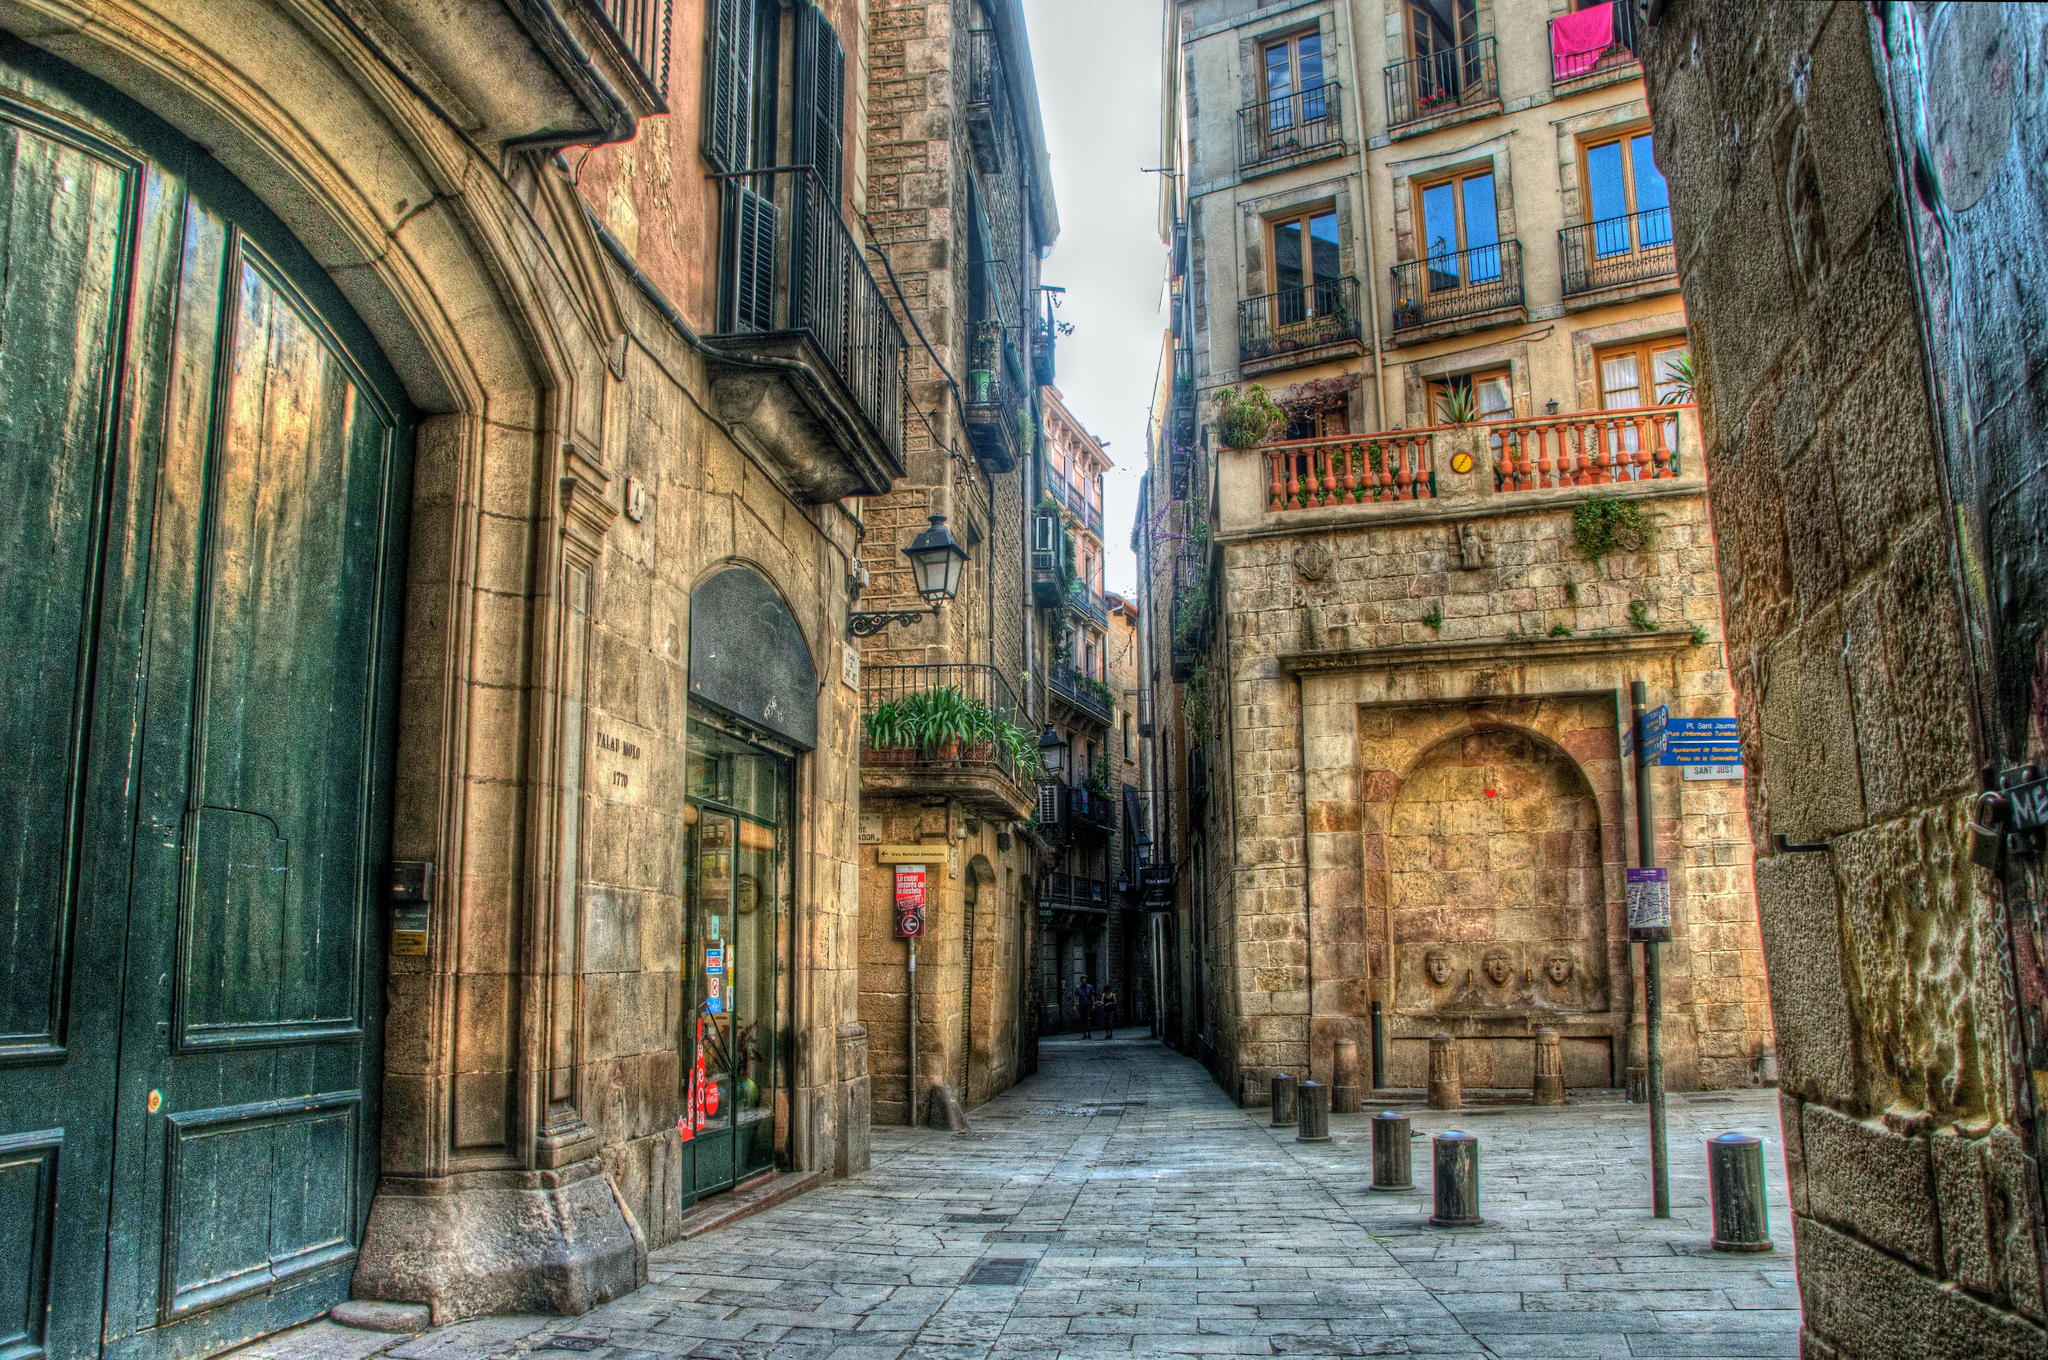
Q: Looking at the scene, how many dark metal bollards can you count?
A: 5